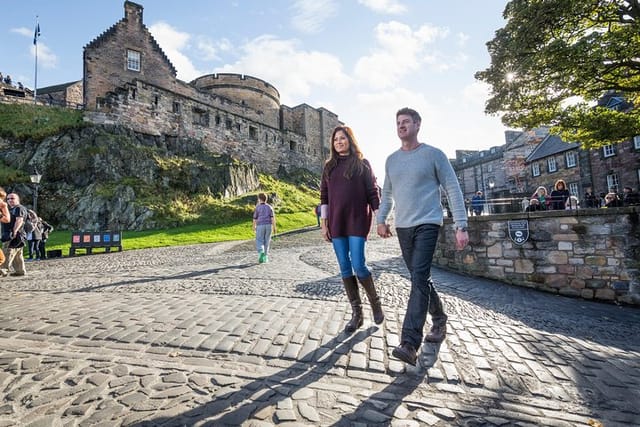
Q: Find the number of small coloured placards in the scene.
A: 5